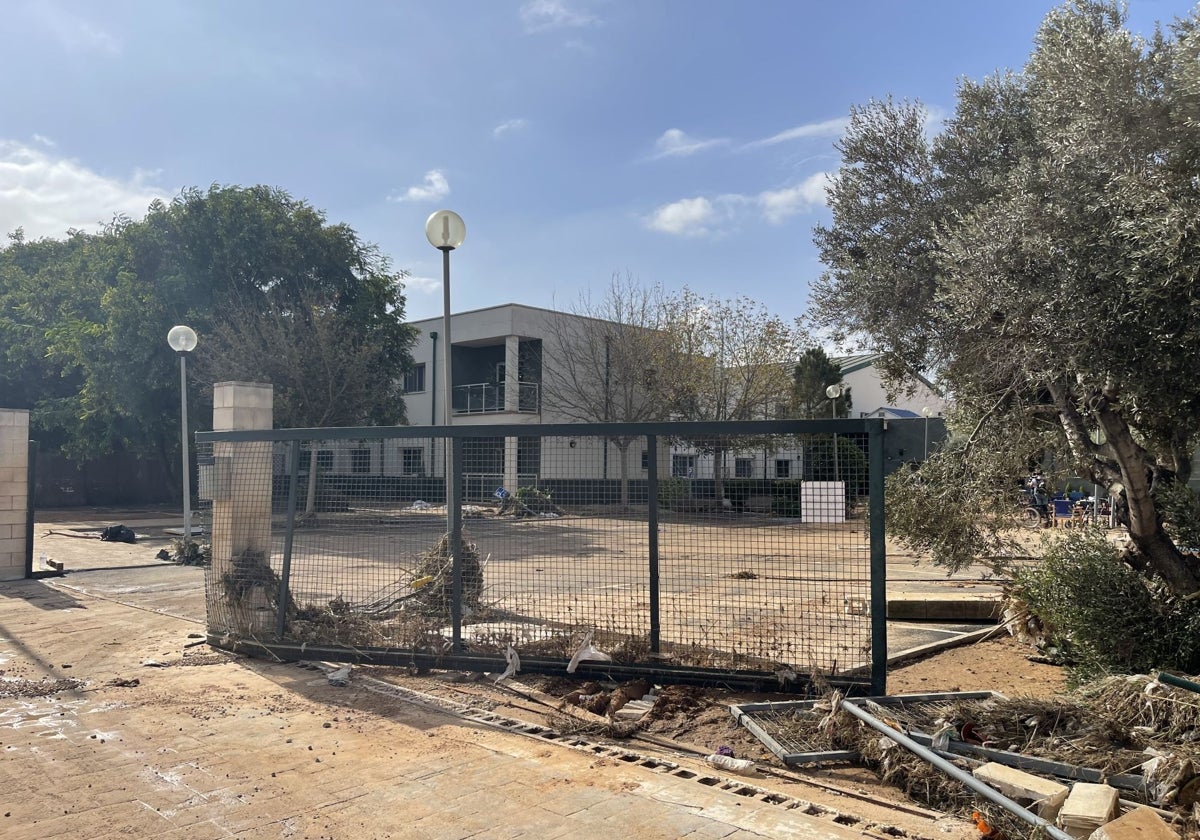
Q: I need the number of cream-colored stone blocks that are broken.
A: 3